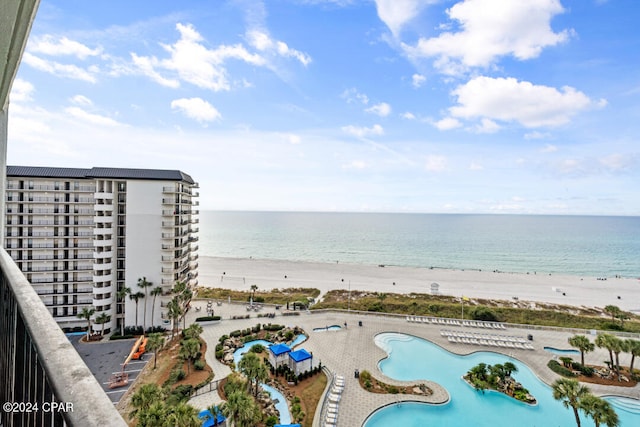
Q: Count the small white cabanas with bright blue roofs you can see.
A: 2